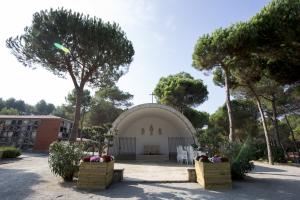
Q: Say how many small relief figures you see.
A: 3